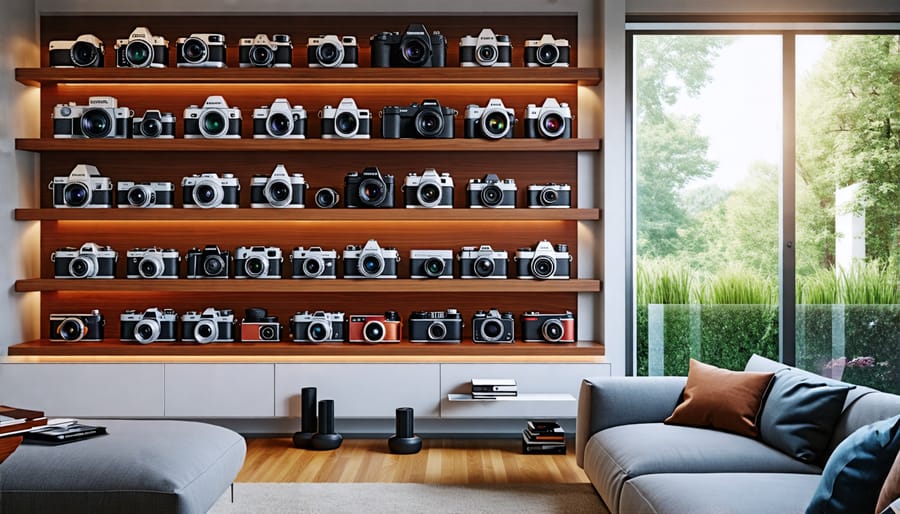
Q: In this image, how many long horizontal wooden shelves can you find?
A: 5